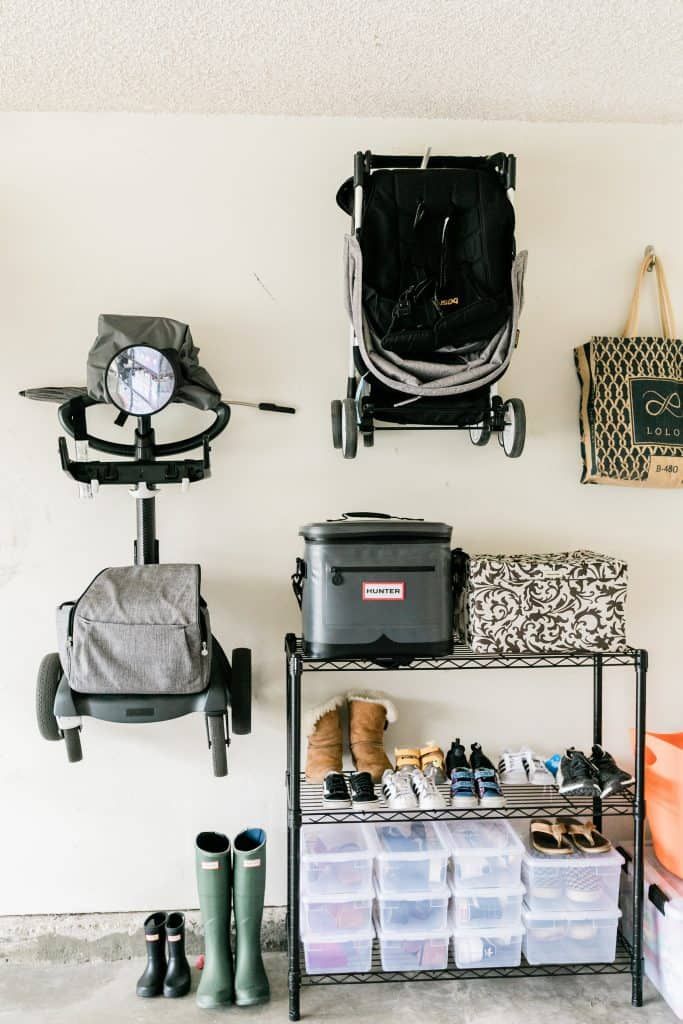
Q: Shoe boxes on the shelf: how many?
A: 11